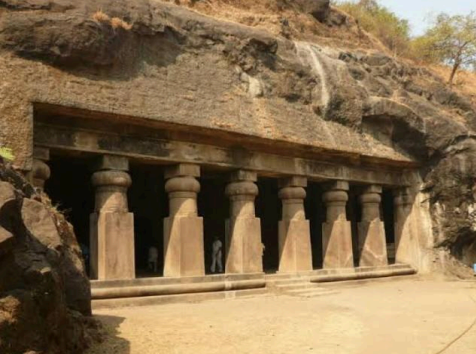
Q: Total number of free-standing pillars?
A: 6